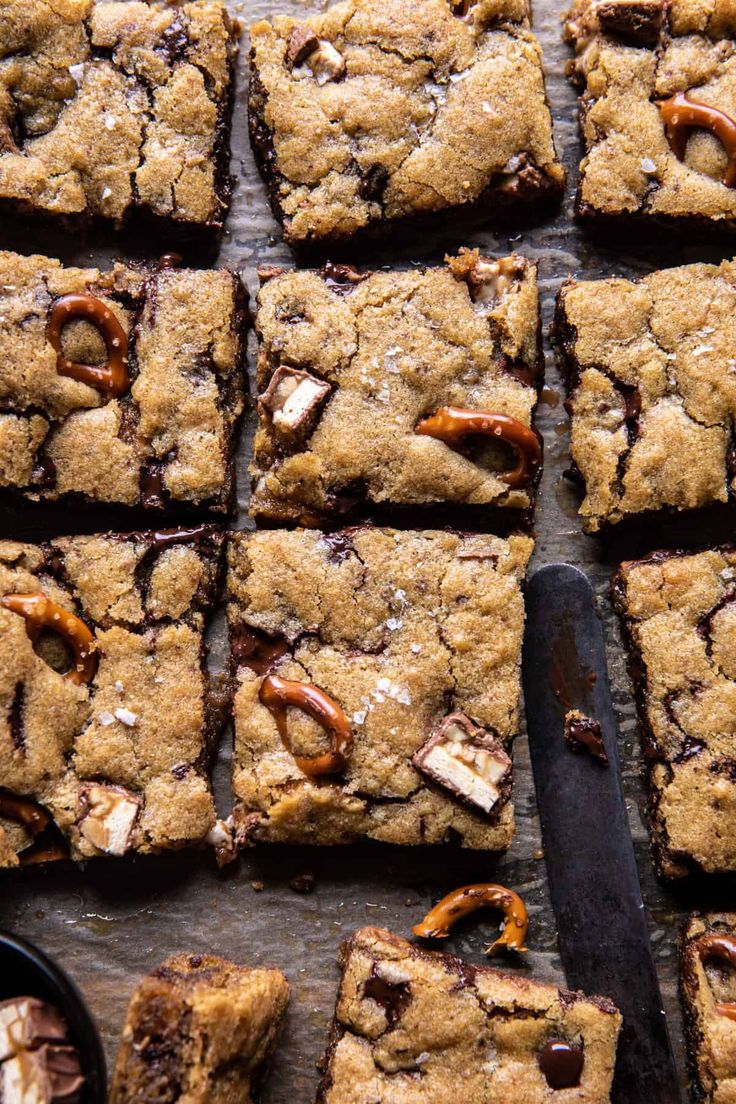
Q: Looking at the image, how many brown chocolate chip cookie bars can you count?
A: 12